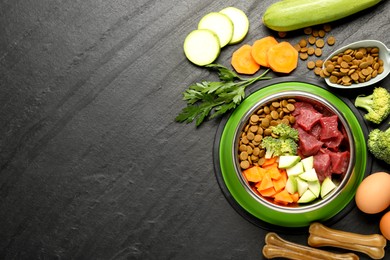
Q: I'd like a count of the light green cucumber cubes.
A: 9